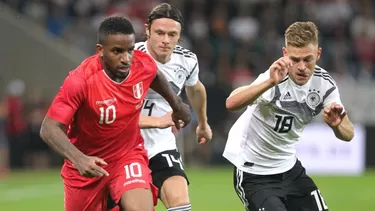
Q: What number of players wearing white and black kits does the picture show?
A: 2